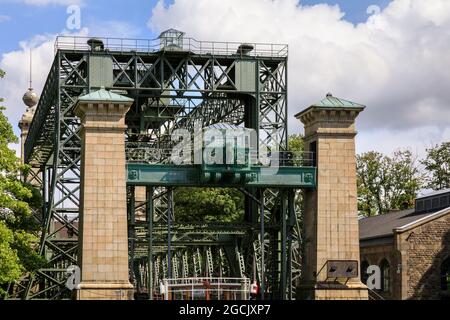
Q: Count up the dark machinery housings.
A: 2